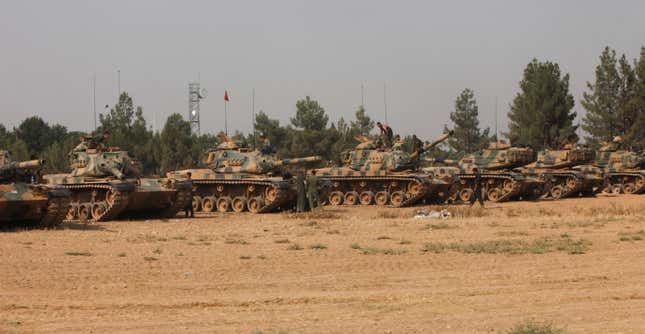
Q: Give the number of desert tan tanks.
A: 7